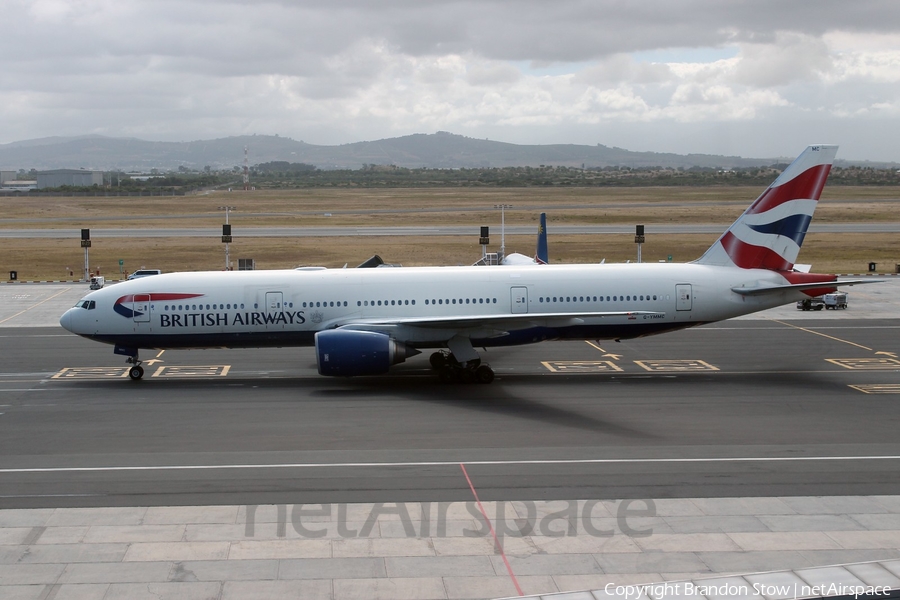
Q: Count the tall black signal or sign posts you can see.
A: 4